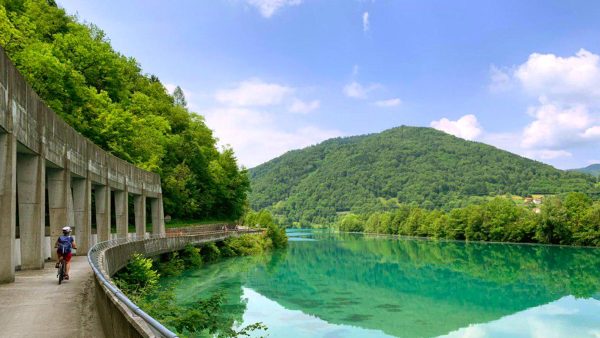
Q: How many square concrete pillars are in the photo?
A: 8